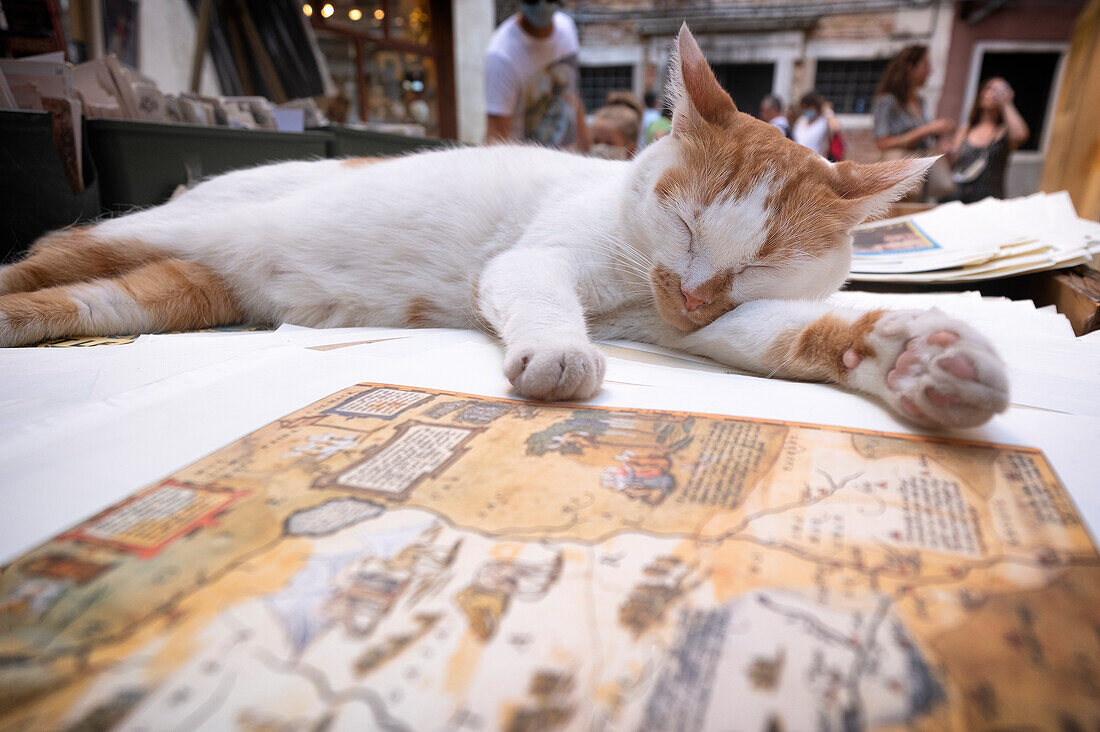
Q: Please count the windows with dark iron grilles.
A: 2